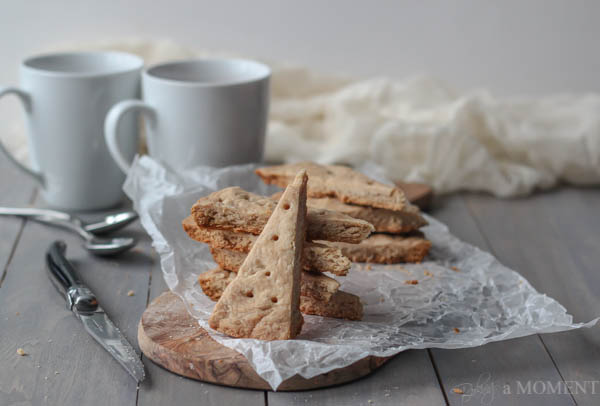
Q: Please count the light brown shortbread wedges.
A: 8